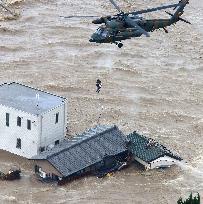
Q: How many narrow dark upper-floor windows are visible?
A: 4